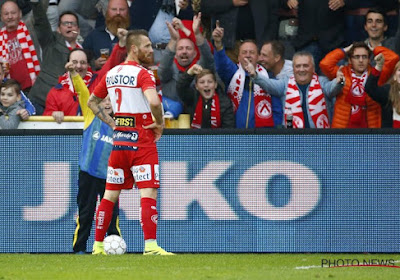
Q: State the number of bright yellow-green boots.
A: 2